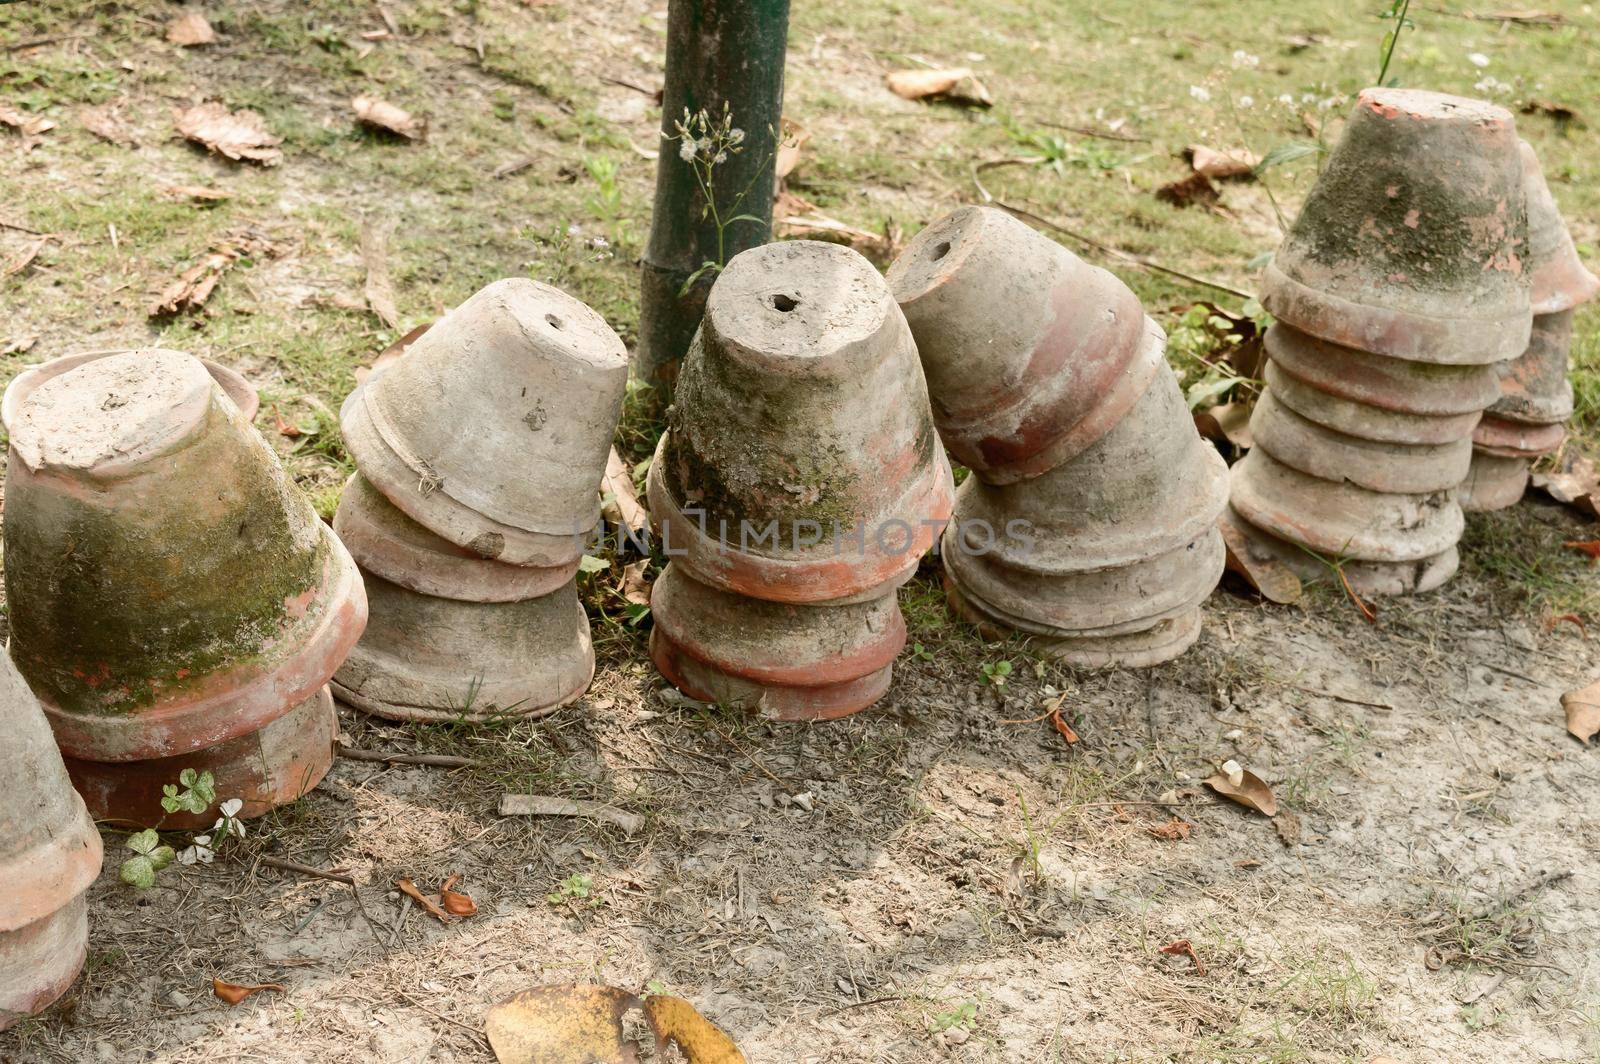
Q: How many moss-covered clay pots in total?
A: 3